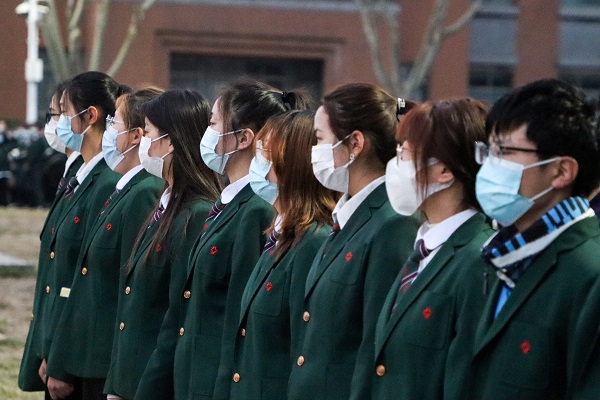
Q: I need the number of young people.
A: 9